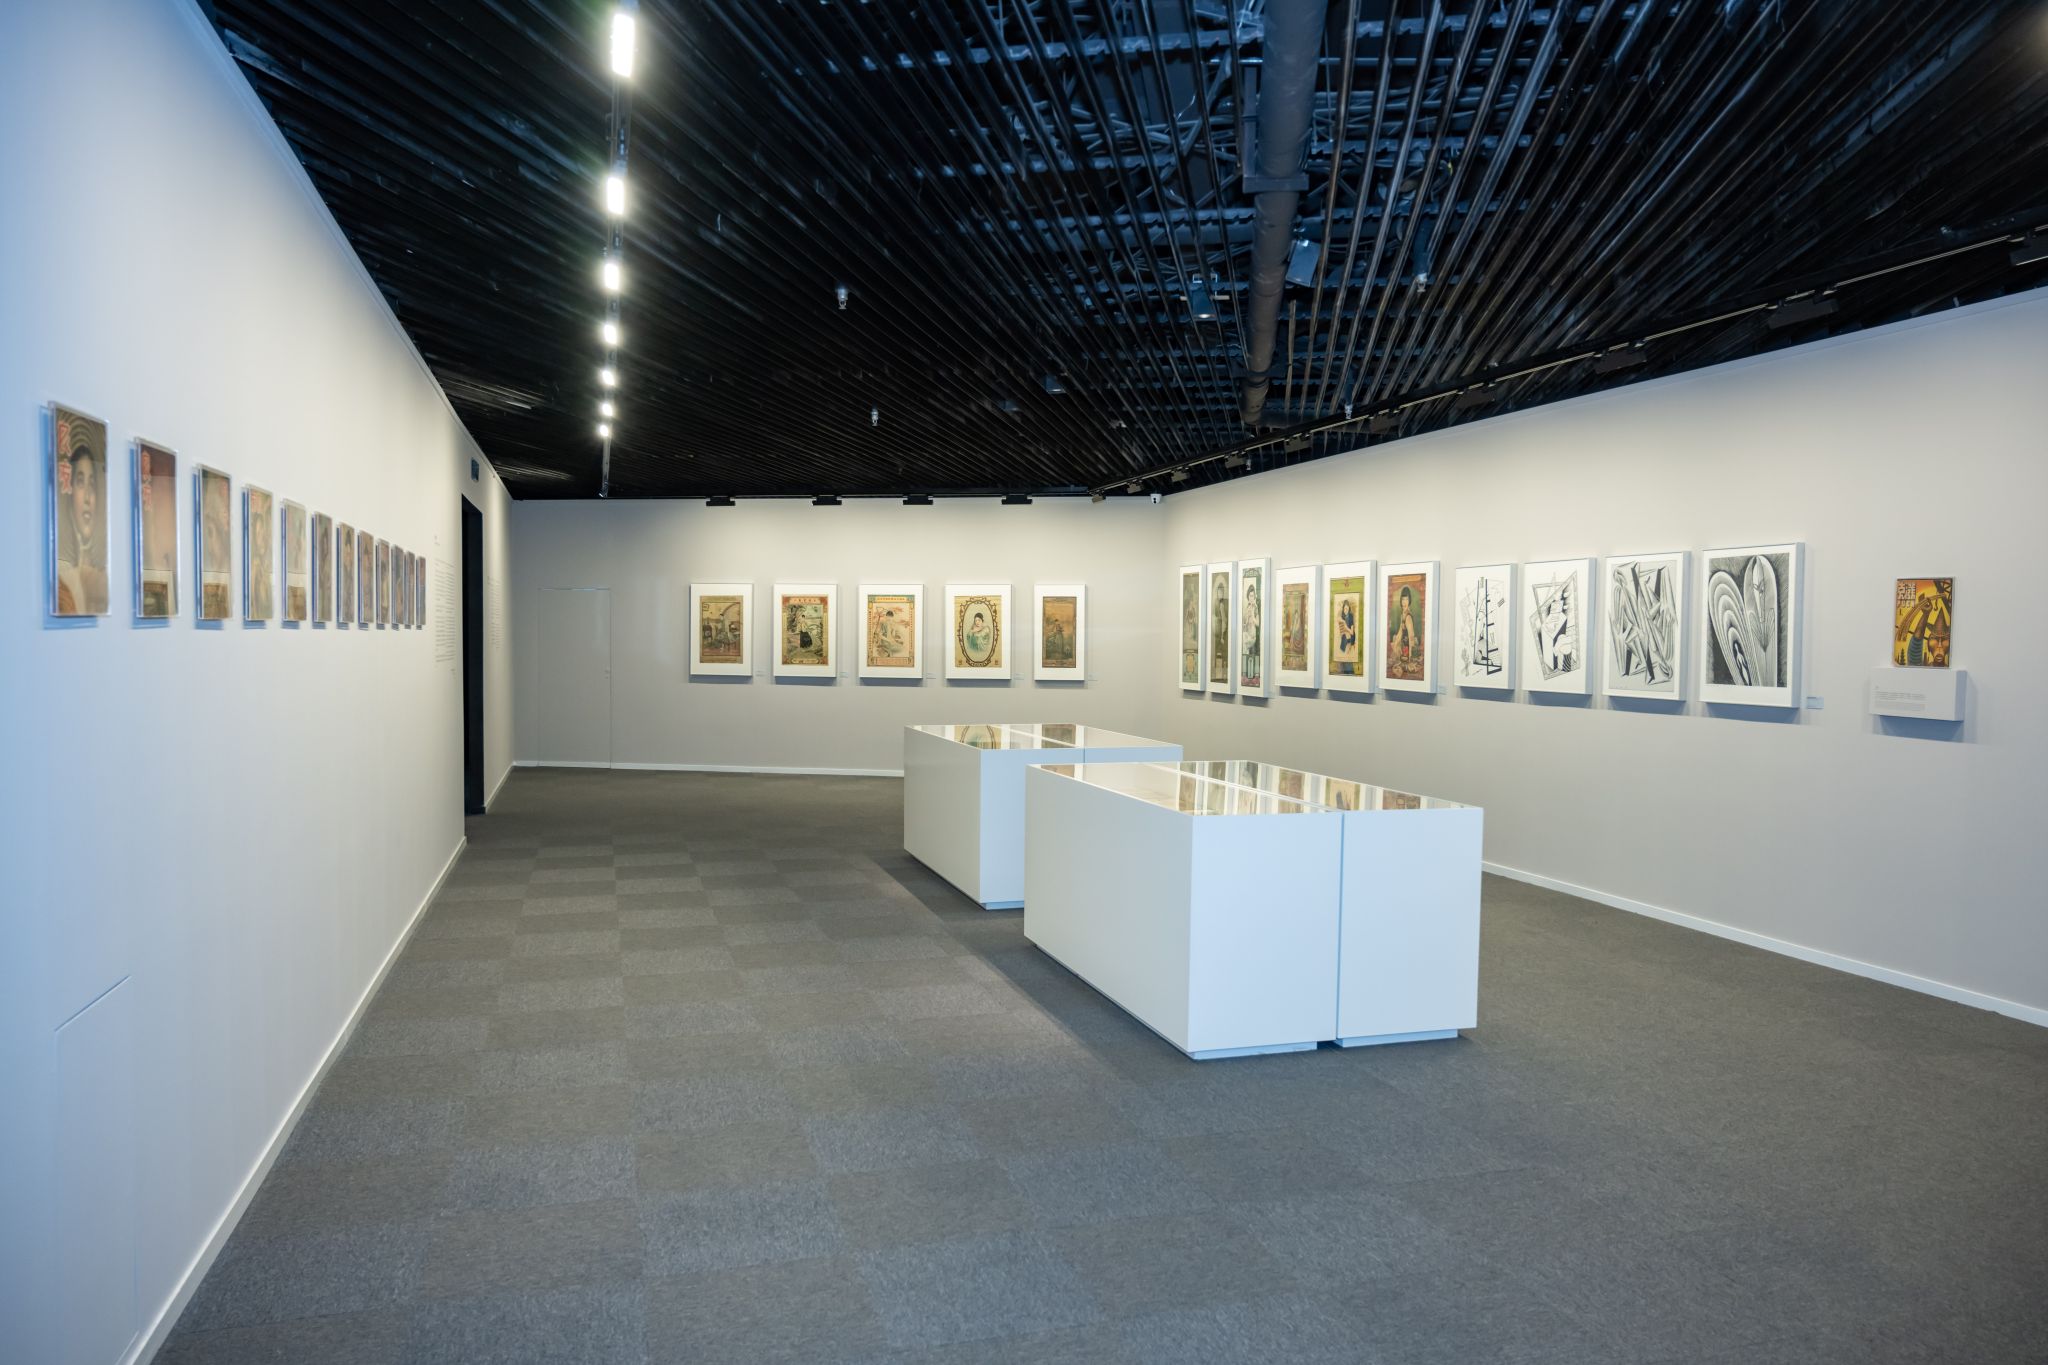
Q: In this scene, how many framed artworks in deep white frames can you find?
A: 15